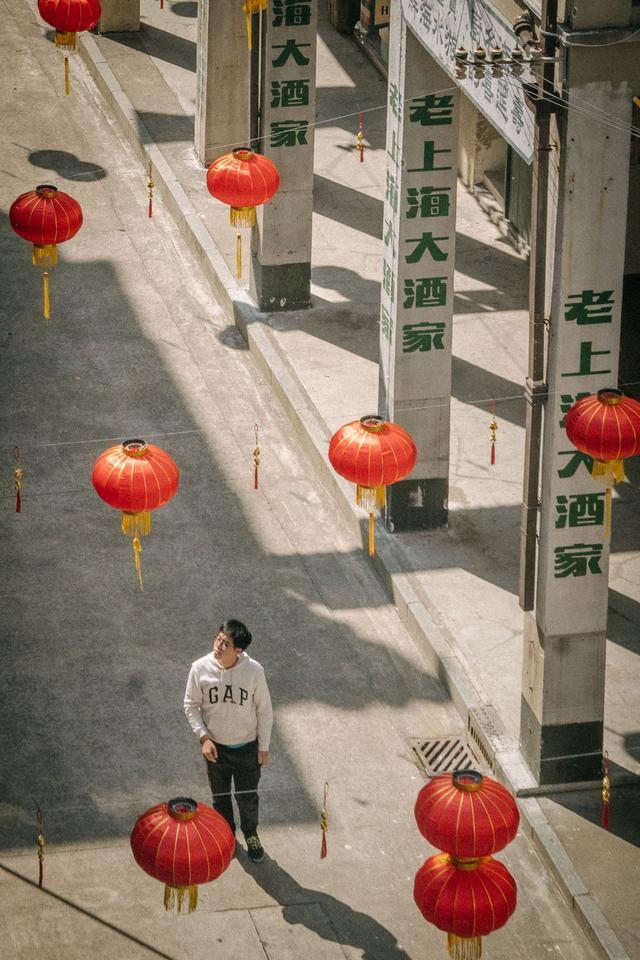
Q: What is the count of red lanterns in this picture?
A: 9